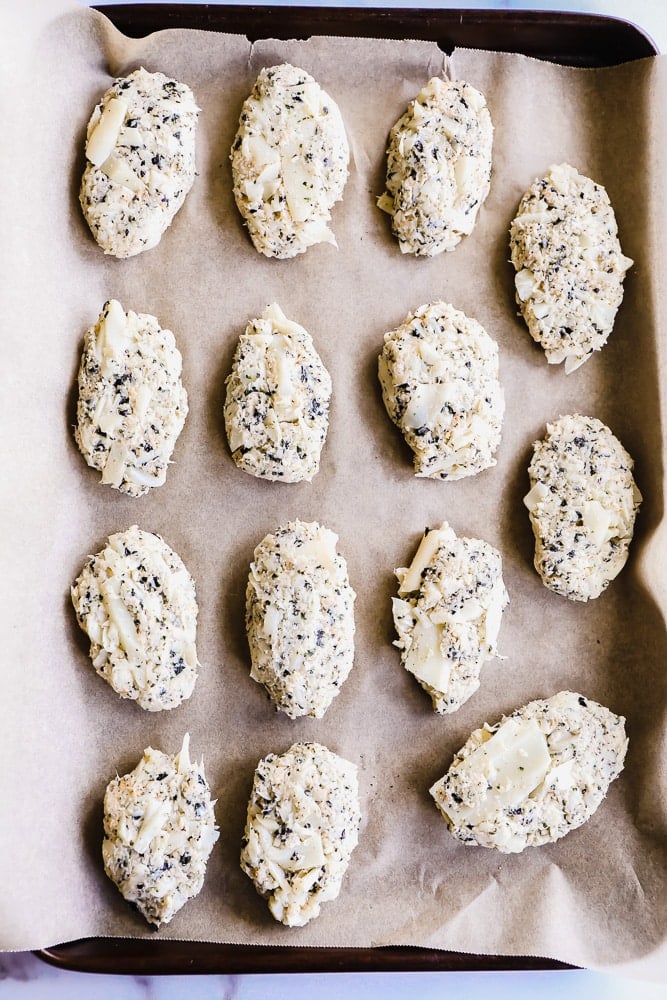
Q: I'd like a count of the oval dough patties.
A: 14